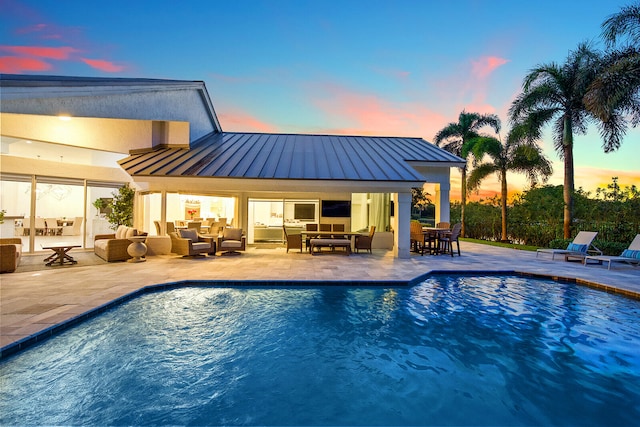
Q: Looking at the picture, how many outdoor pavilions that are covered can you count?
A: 1